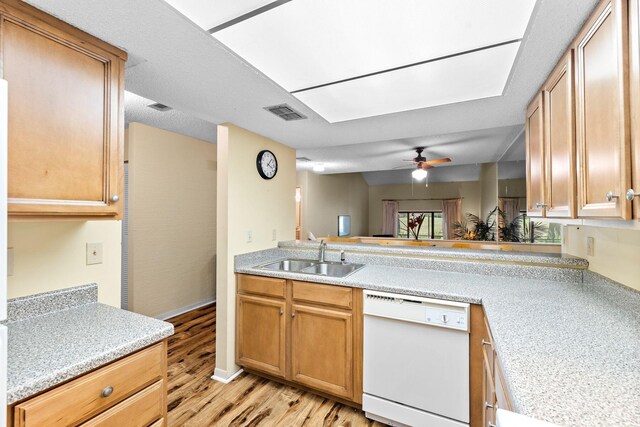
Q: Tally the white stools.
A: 0